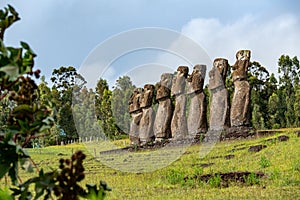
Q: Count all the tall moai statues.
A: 7